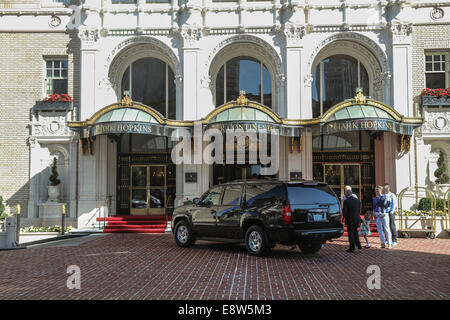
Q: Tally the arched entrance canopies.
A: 3